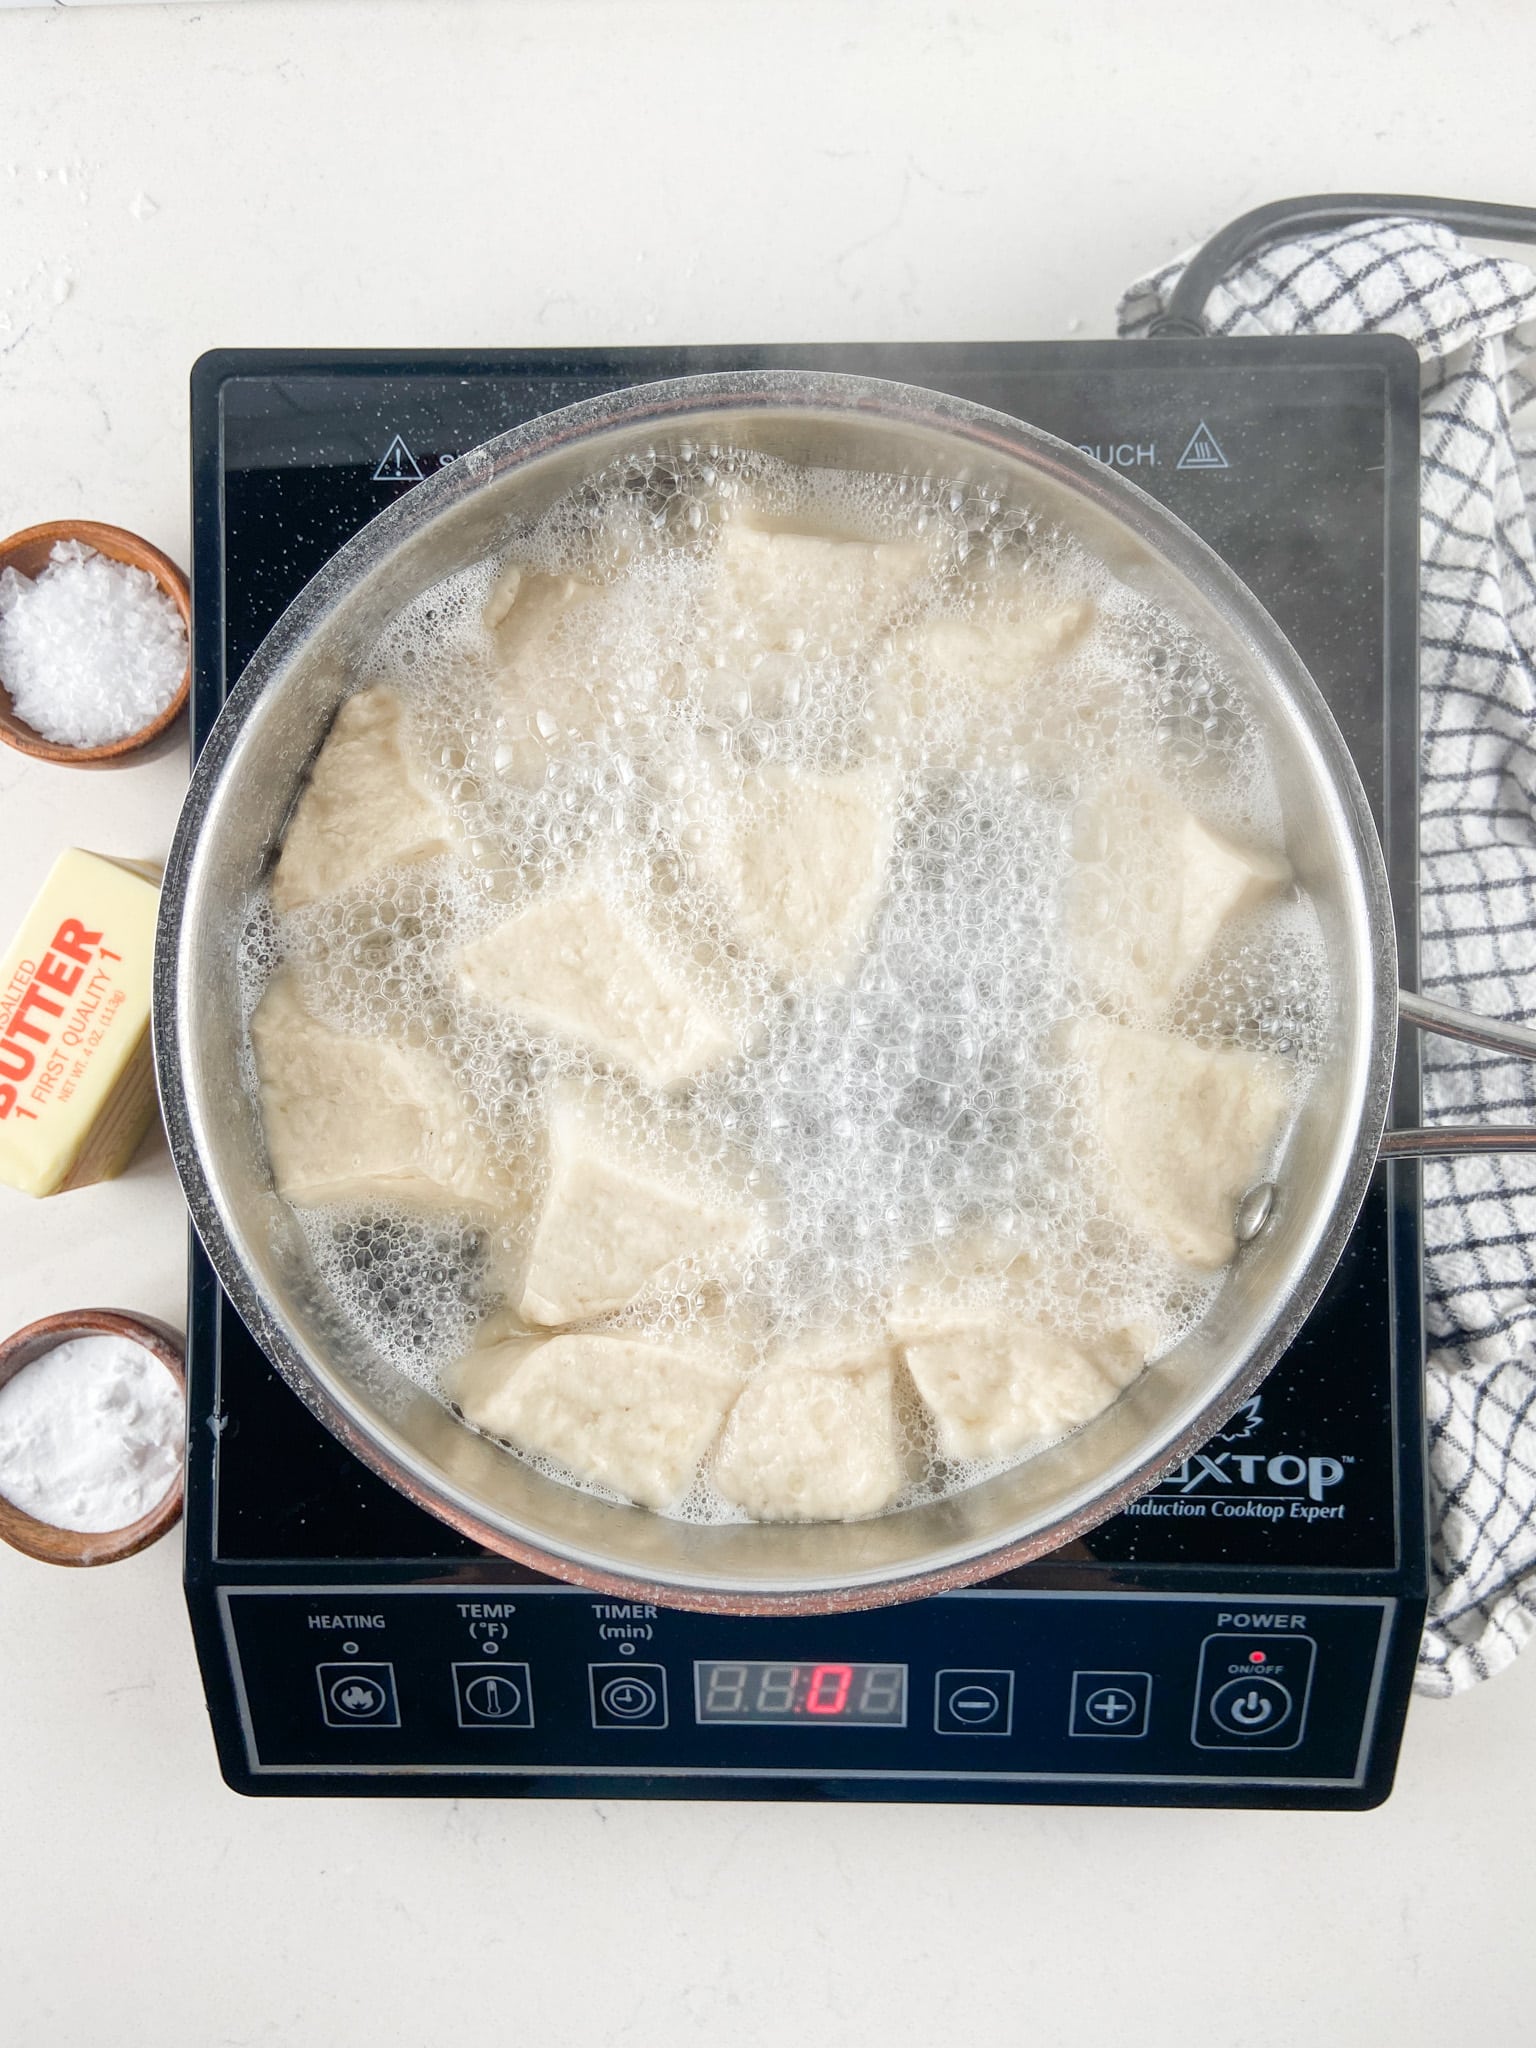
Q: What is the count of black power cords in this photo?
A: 1